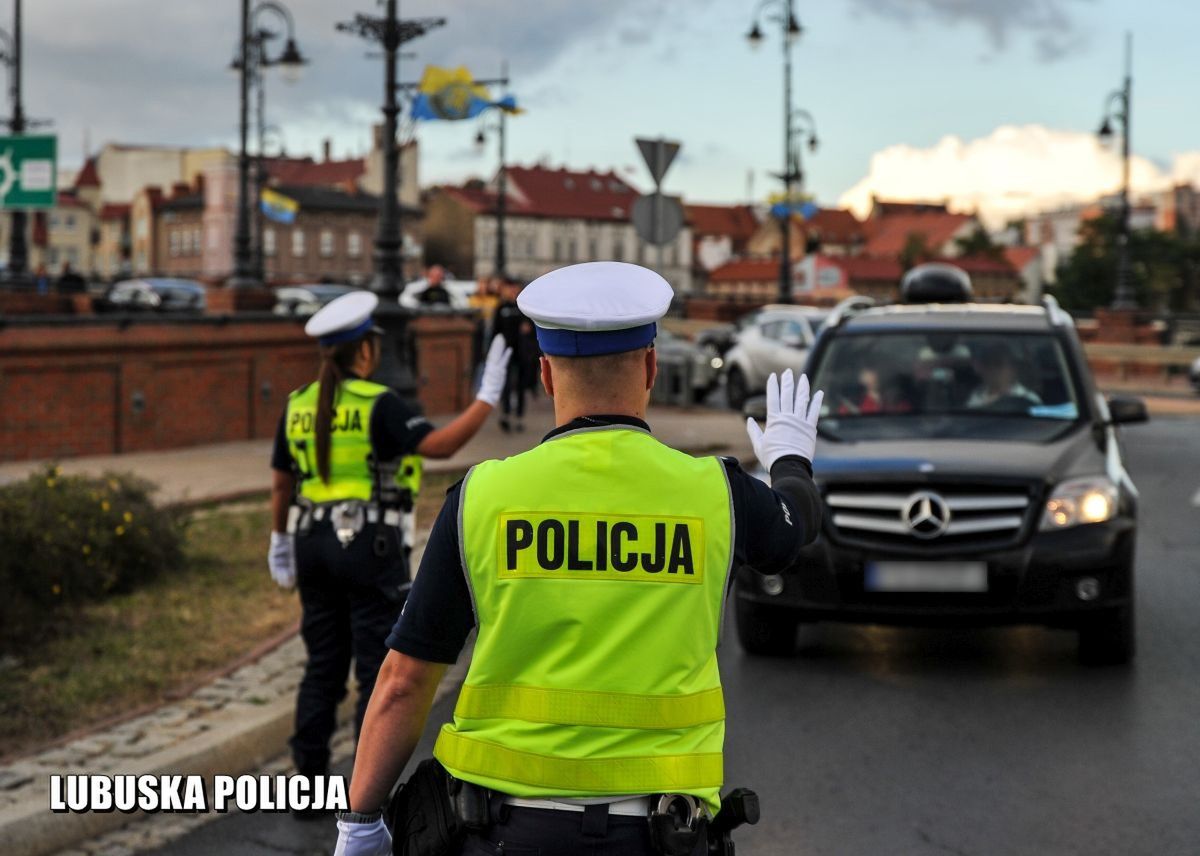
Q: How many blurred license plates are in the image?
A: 1